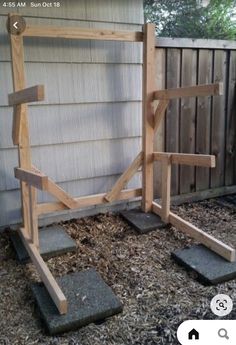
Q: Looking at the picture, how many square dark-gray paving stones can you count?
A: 4